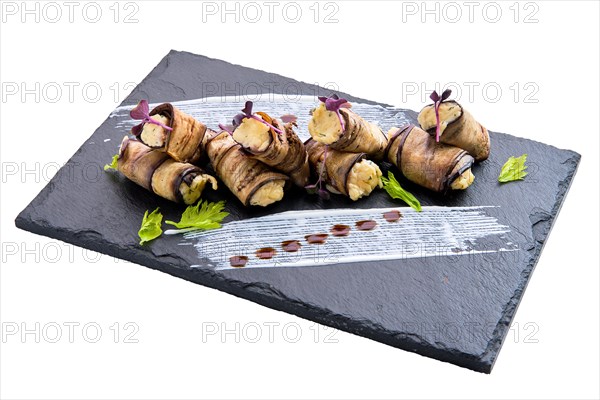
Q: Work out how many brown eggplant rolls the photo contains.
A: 8